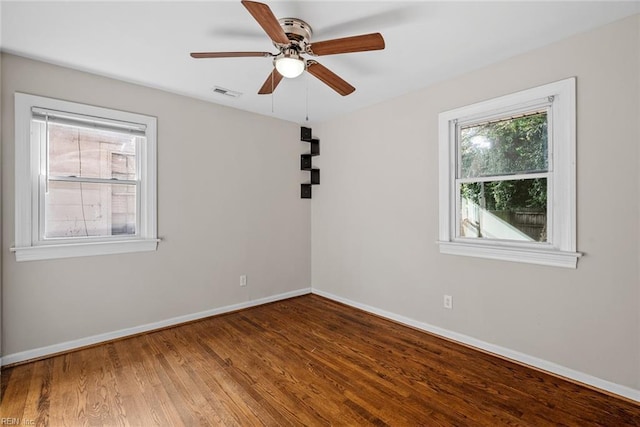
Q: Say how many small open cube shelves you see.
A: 5